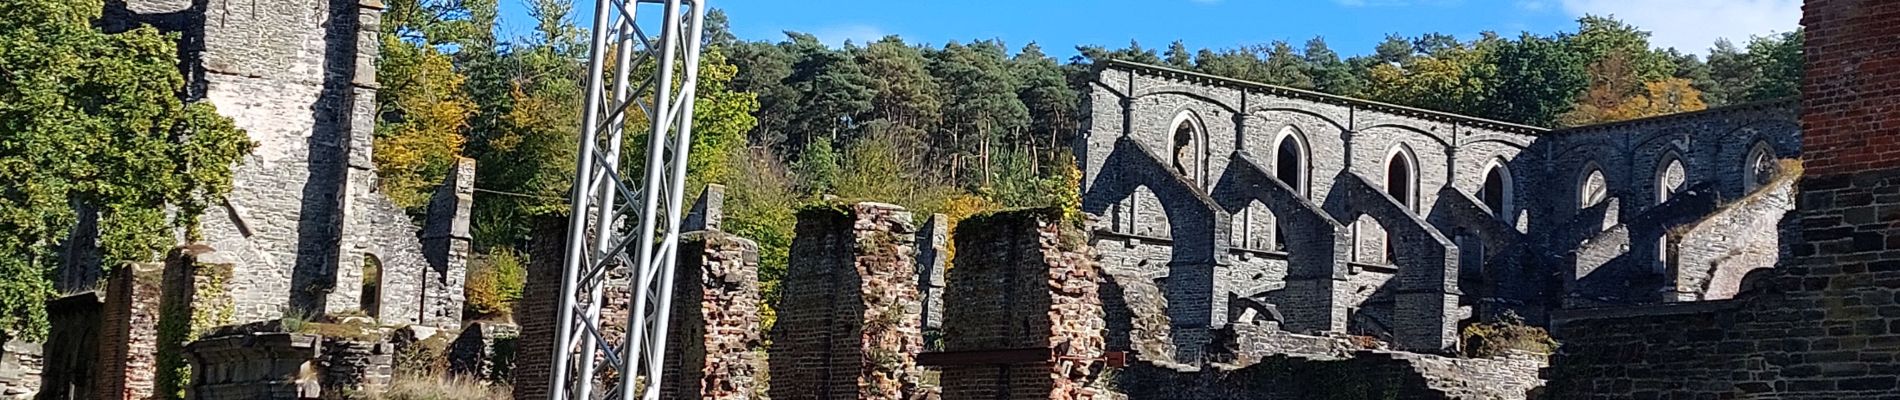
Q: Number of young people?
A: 0